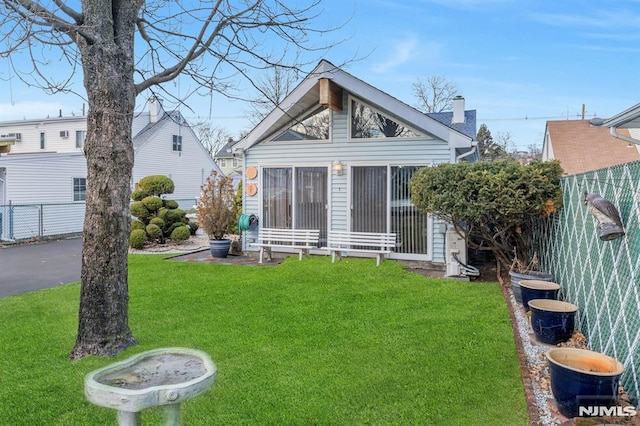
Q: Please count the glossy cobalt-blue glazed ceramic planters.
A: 3